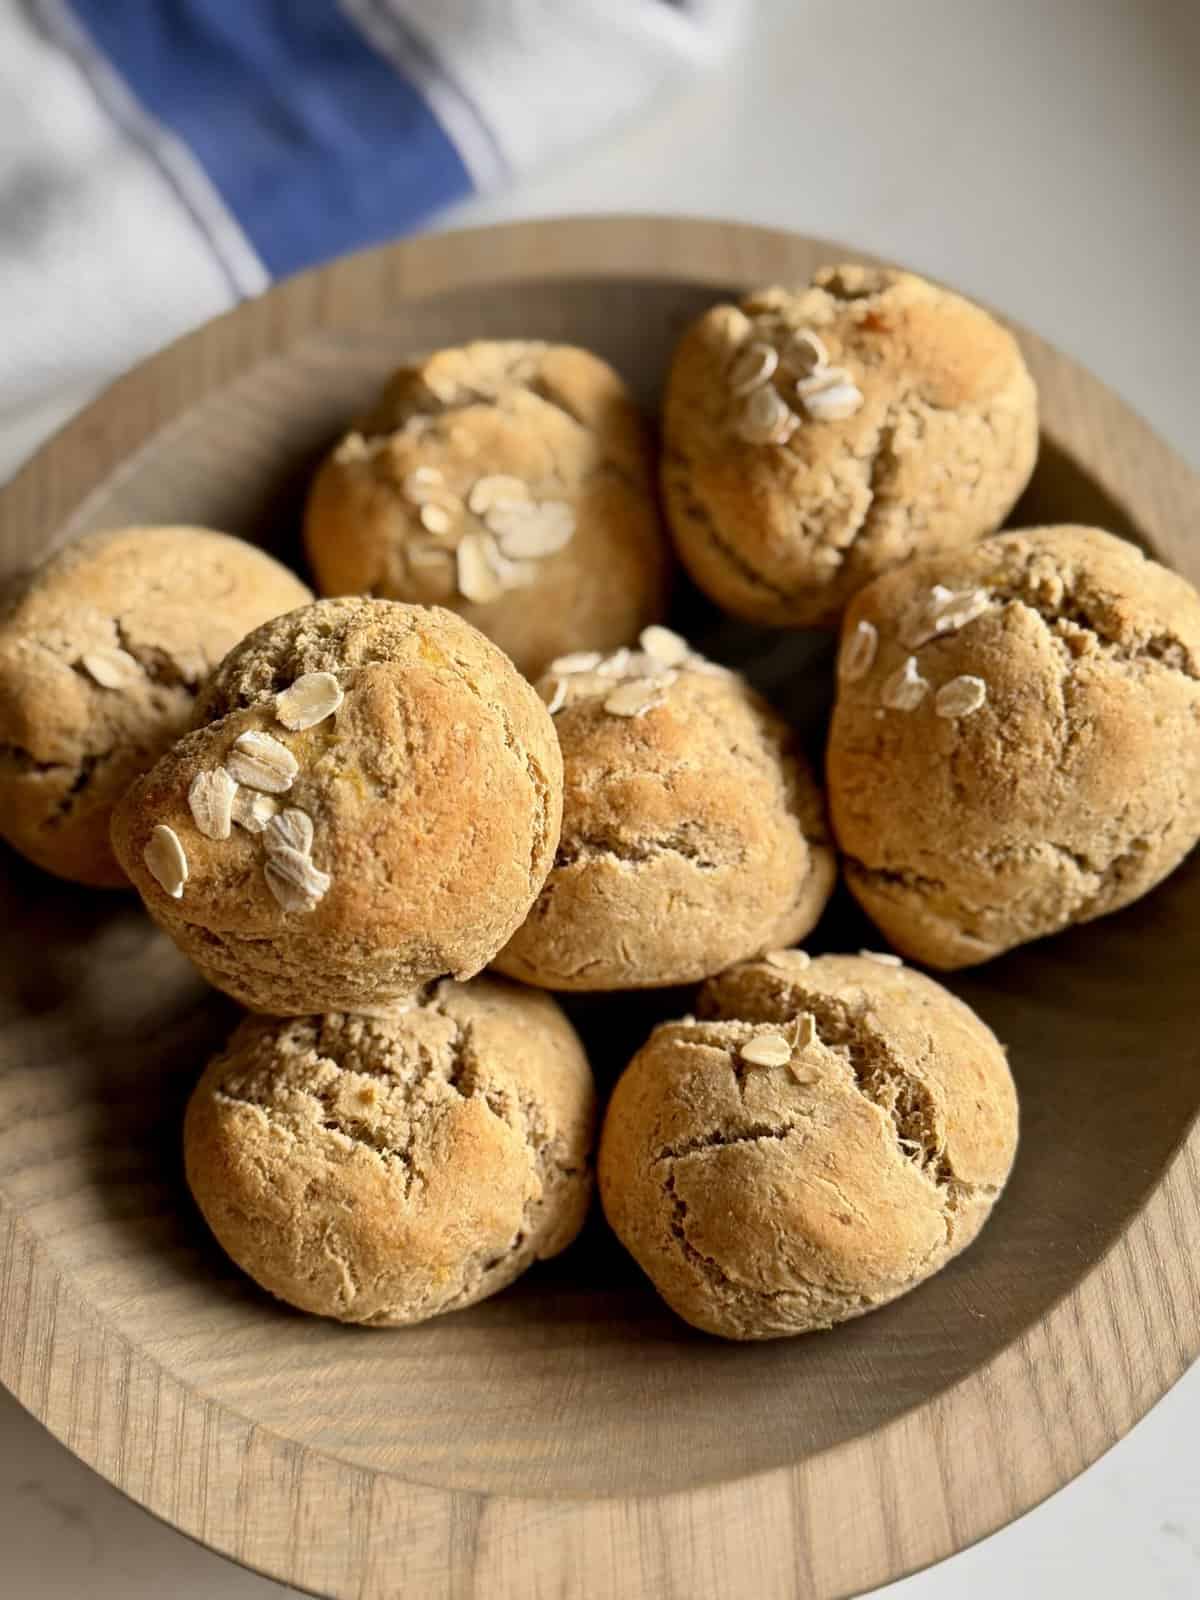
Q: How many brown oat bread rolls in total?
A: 8